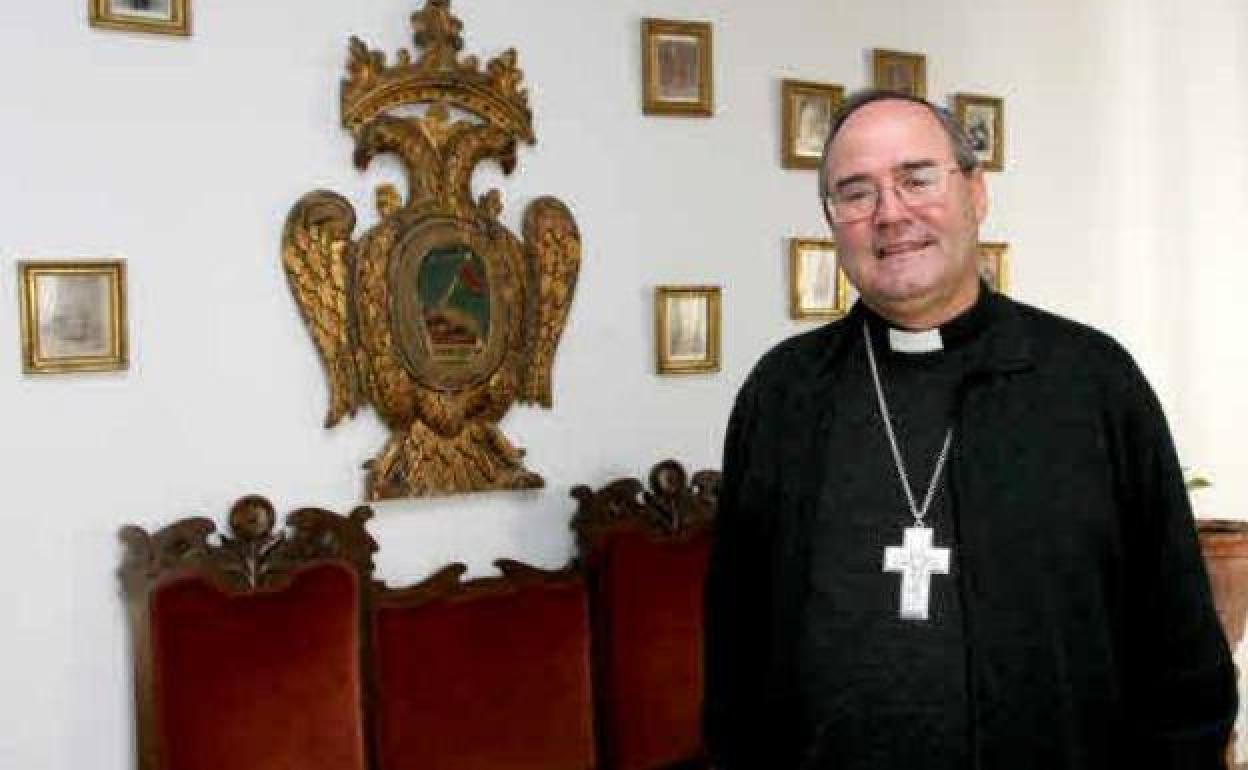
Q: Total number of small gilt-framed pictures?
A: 9